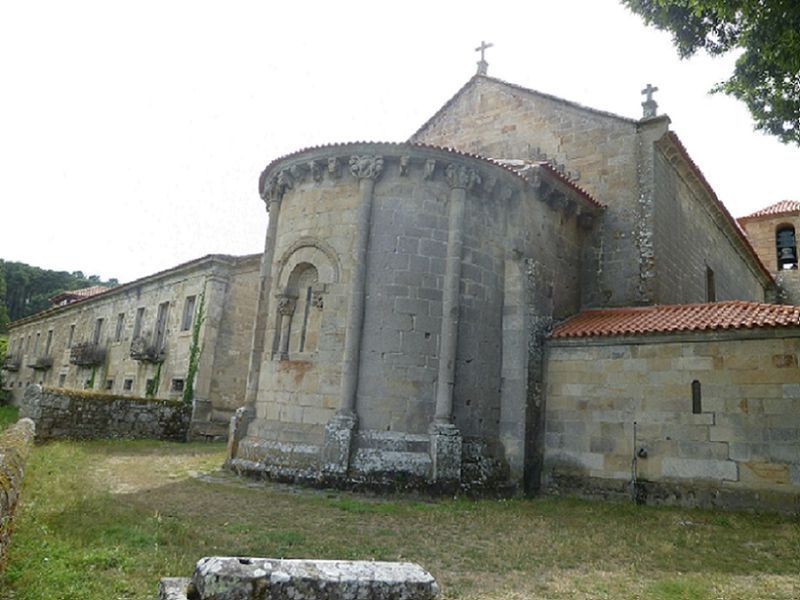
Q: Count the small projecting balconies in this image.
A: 4